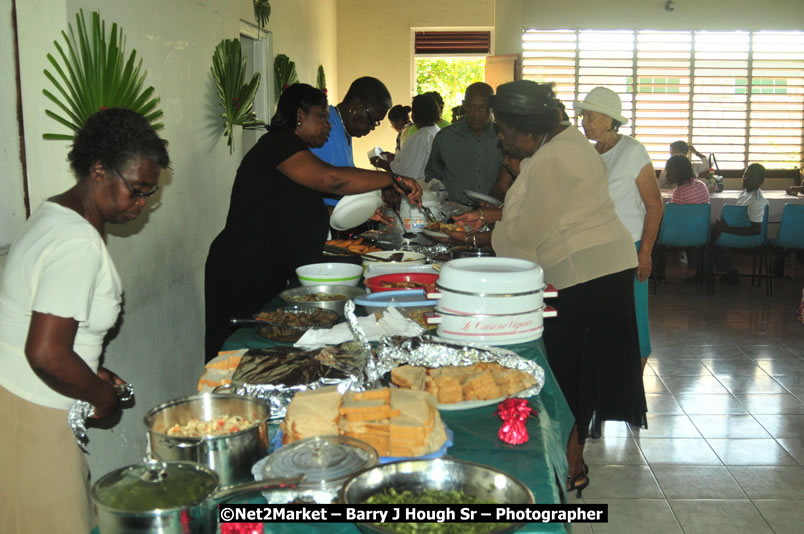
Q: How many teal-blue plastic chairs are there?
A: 3